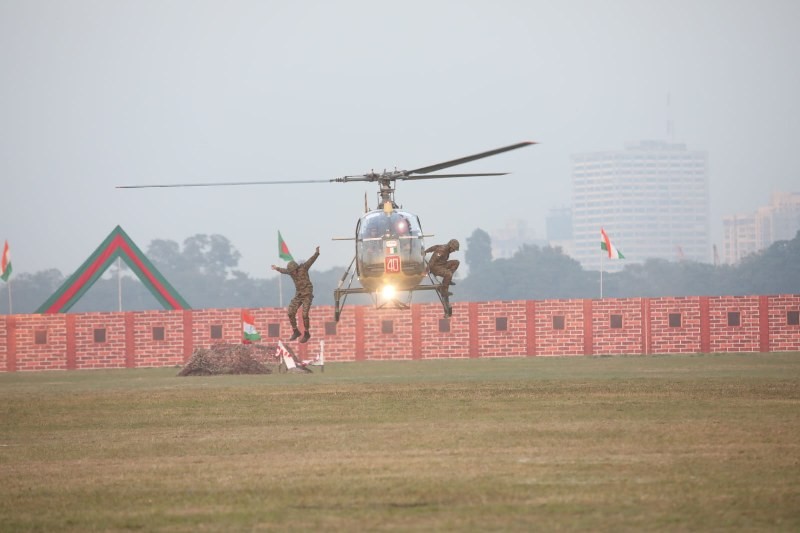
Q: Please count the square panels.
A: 14